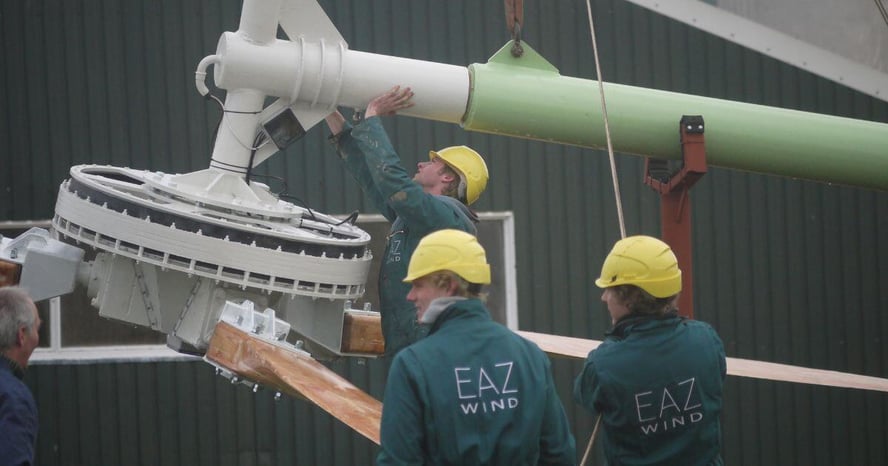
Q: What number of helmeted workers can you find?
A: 3